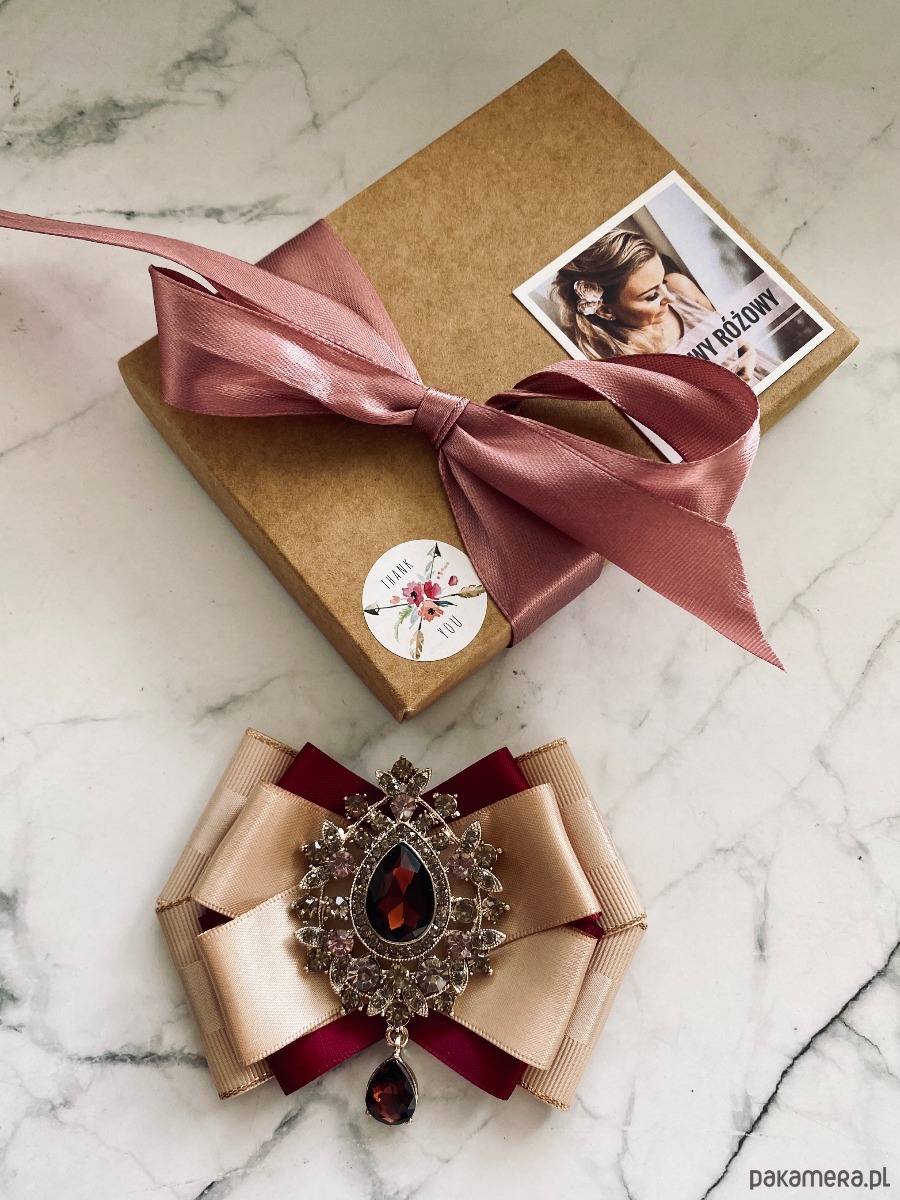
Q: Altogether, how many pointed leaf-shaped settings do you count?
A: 12